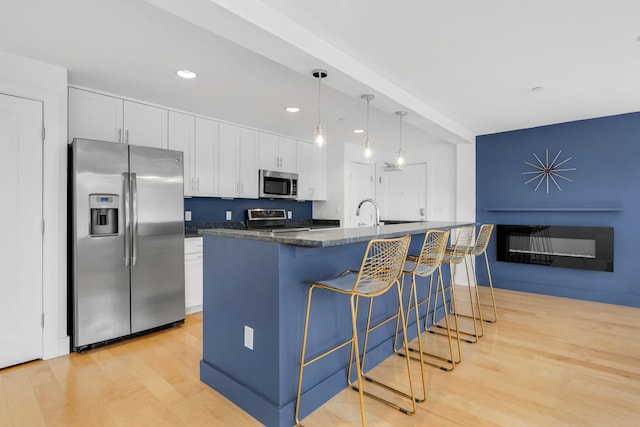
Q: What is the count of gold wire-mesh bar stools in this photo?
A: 4